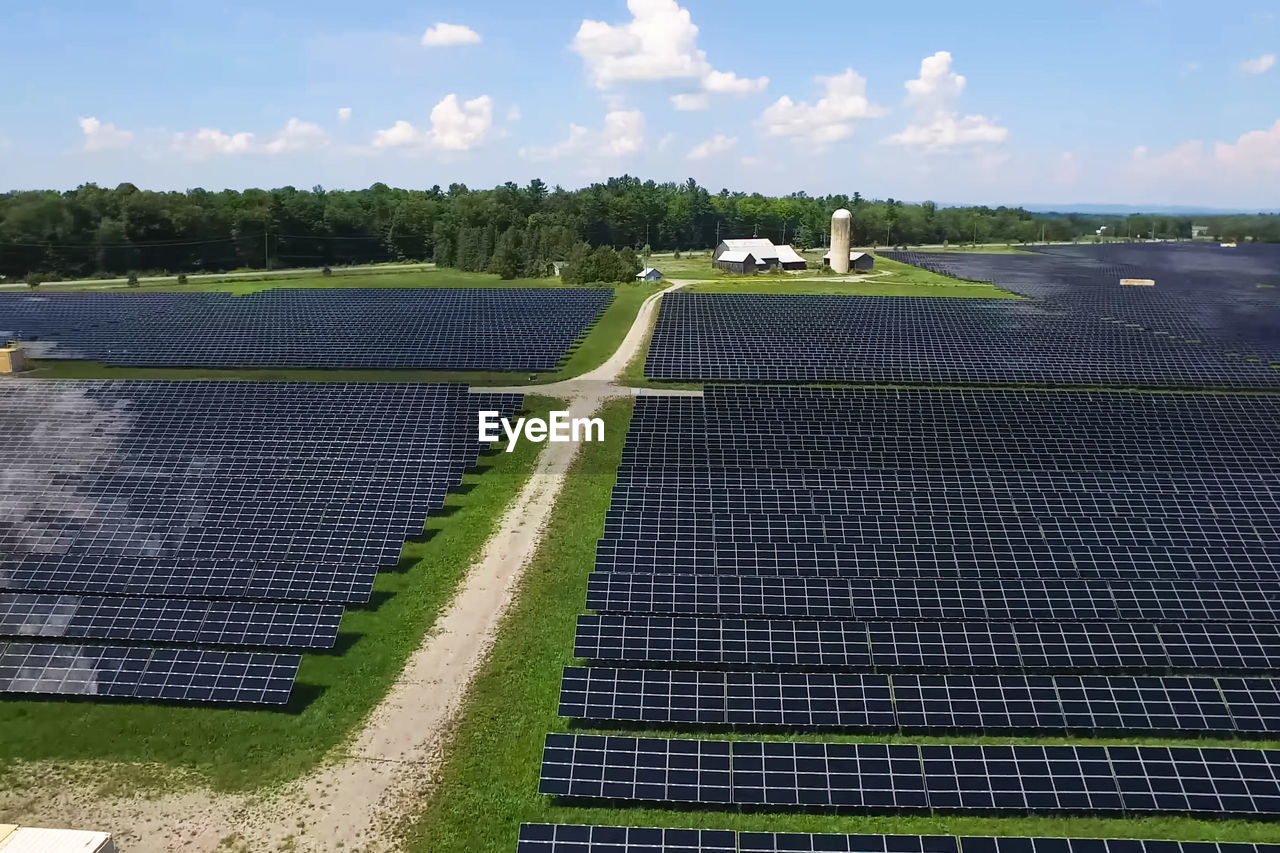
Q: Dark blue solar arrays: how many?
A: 4